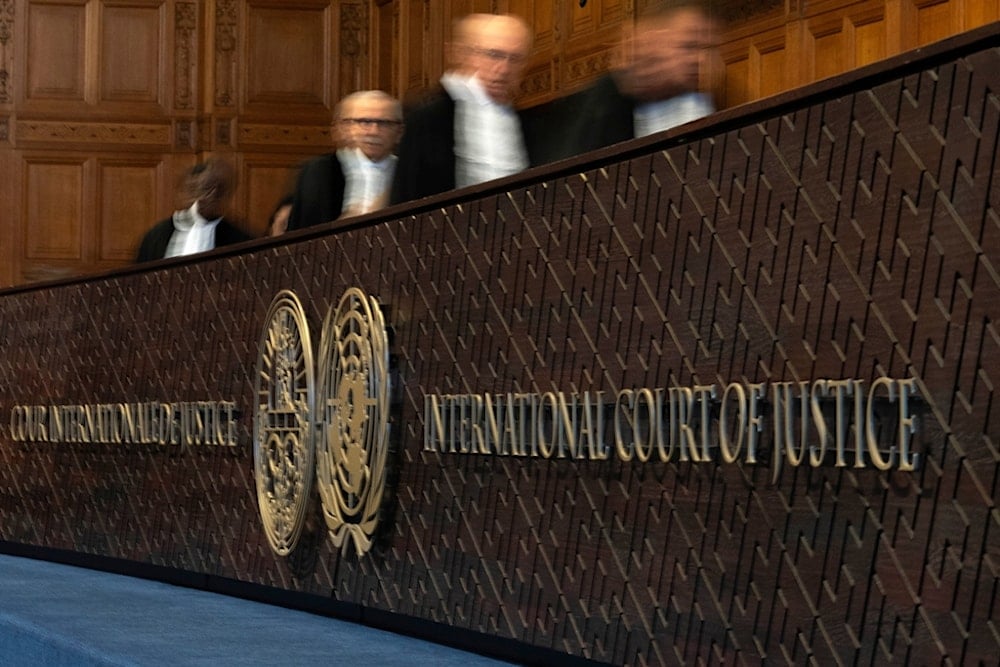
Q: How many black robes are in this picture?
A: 4